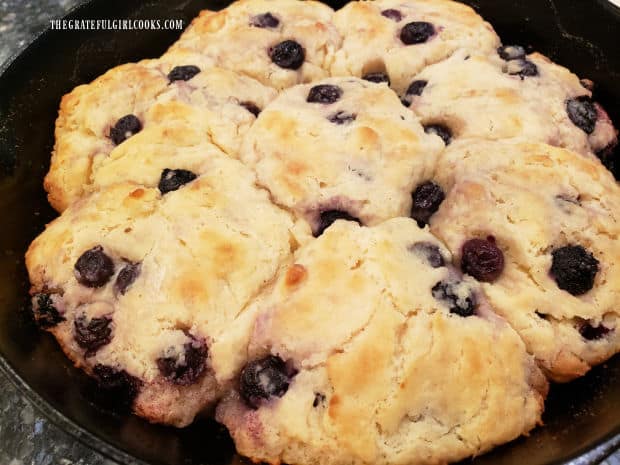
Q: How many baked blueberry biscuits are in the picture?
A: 8